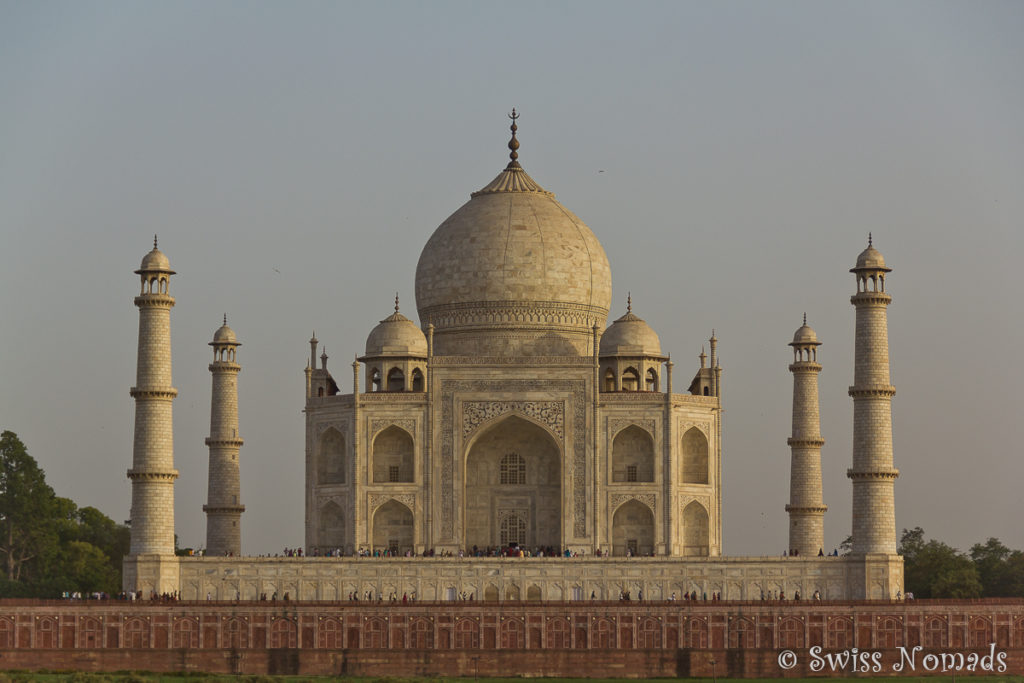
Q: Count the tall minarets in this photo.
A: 4